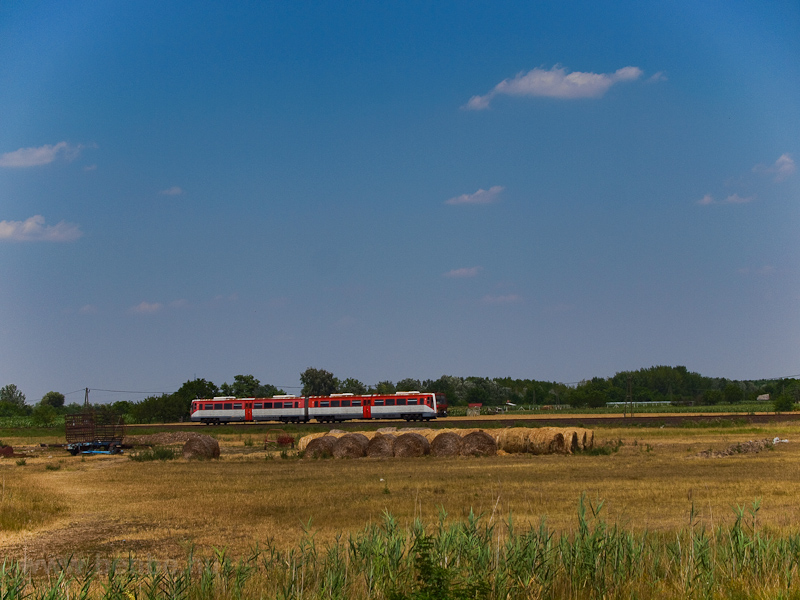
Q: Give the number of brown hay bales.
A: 7